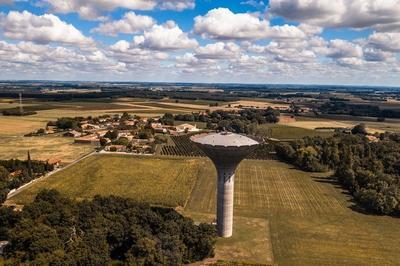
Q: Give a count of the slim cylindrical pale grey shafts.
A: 1